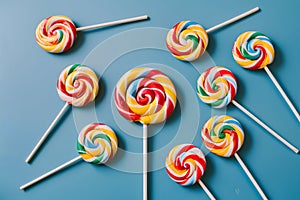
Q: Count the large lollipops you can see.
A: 1